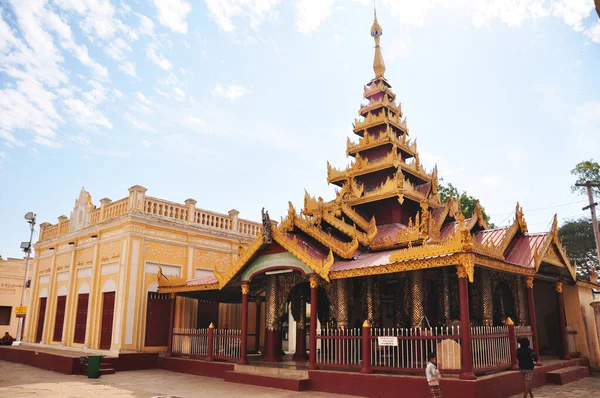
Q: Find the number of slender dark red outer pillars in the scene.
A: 6